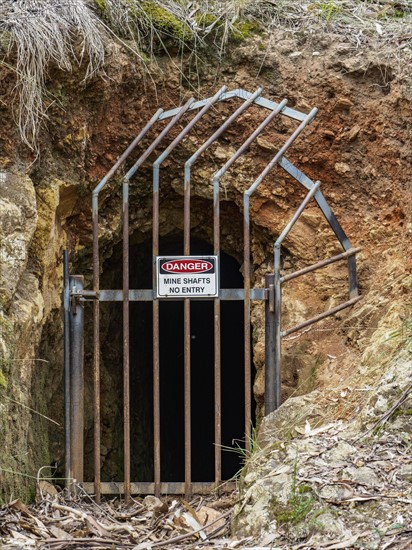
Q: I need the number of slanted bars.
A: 9